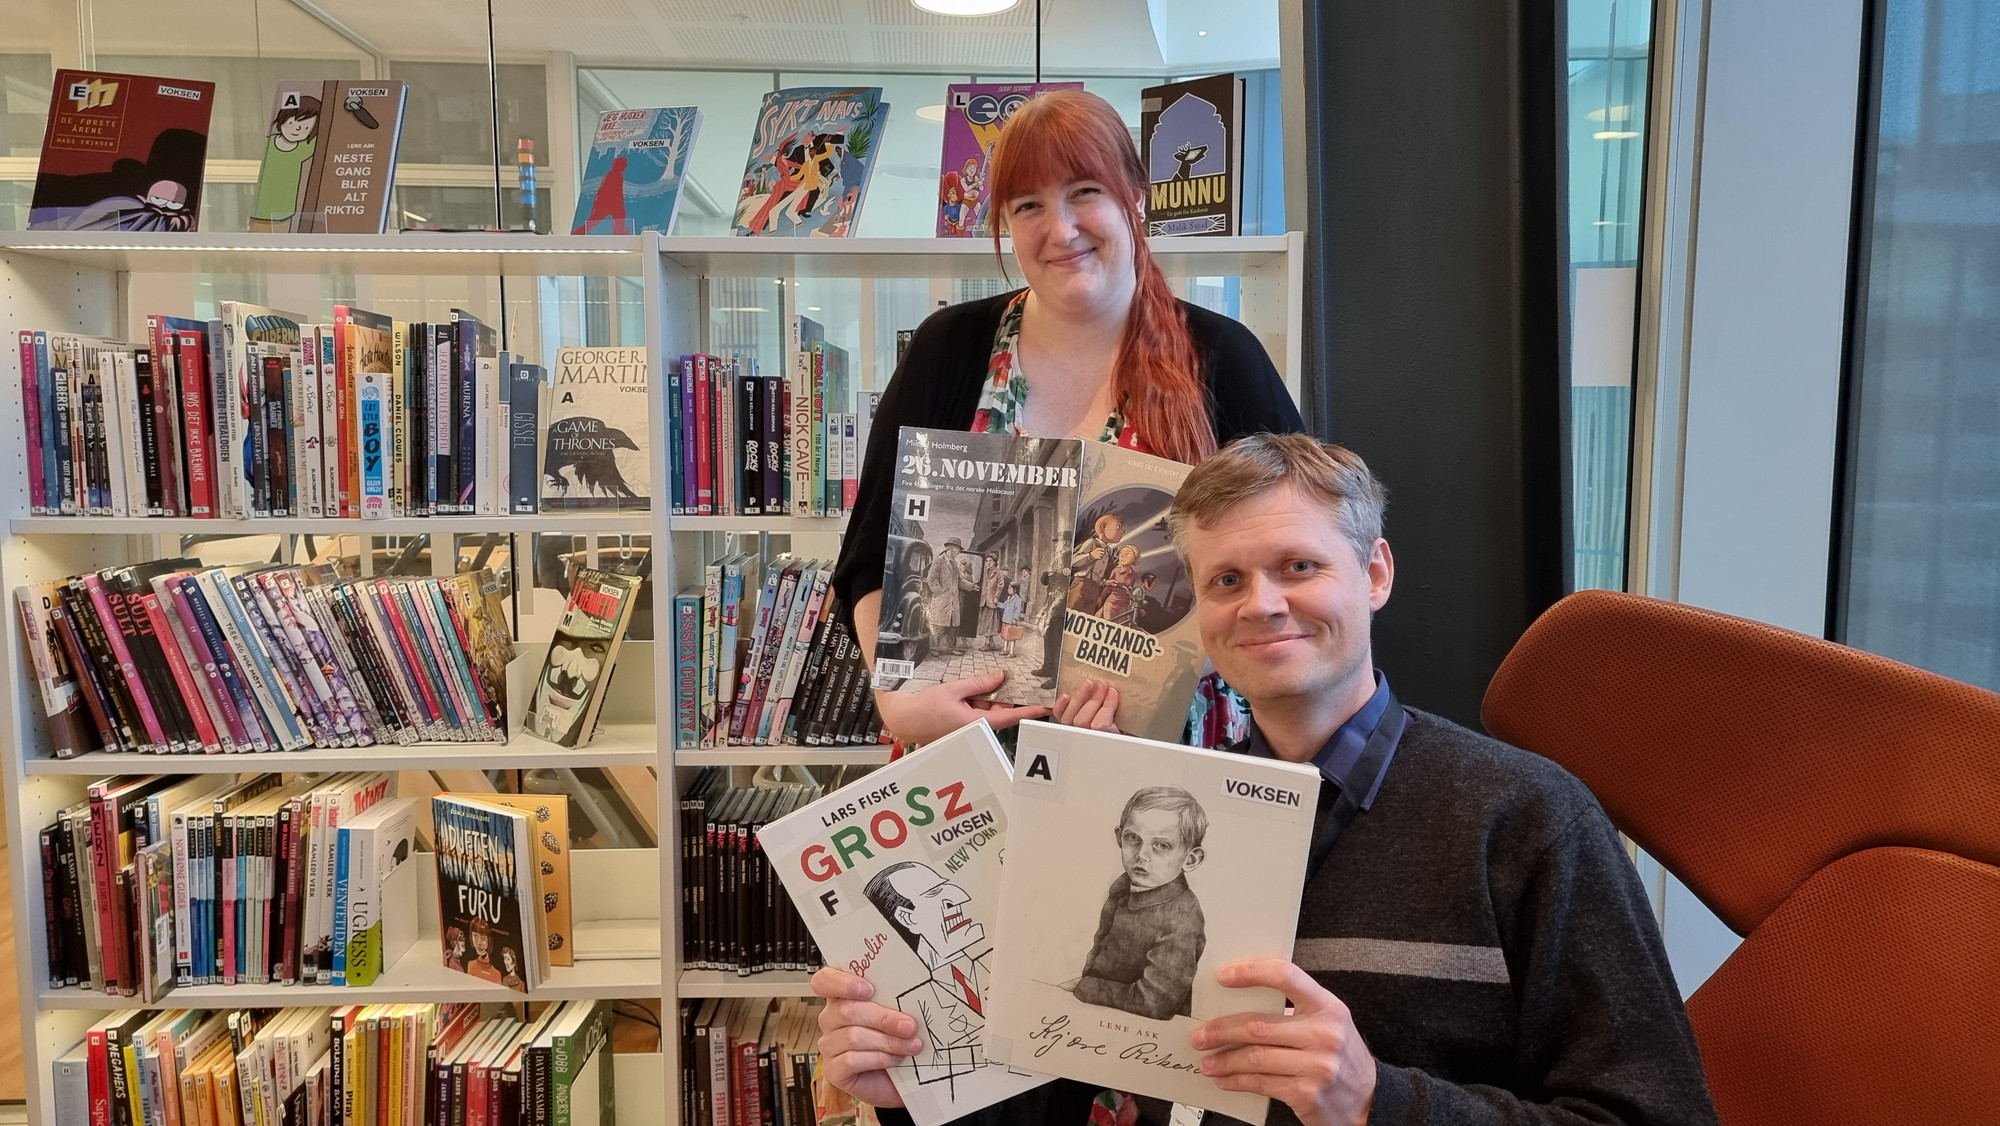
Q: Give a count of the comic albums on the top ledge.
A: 6